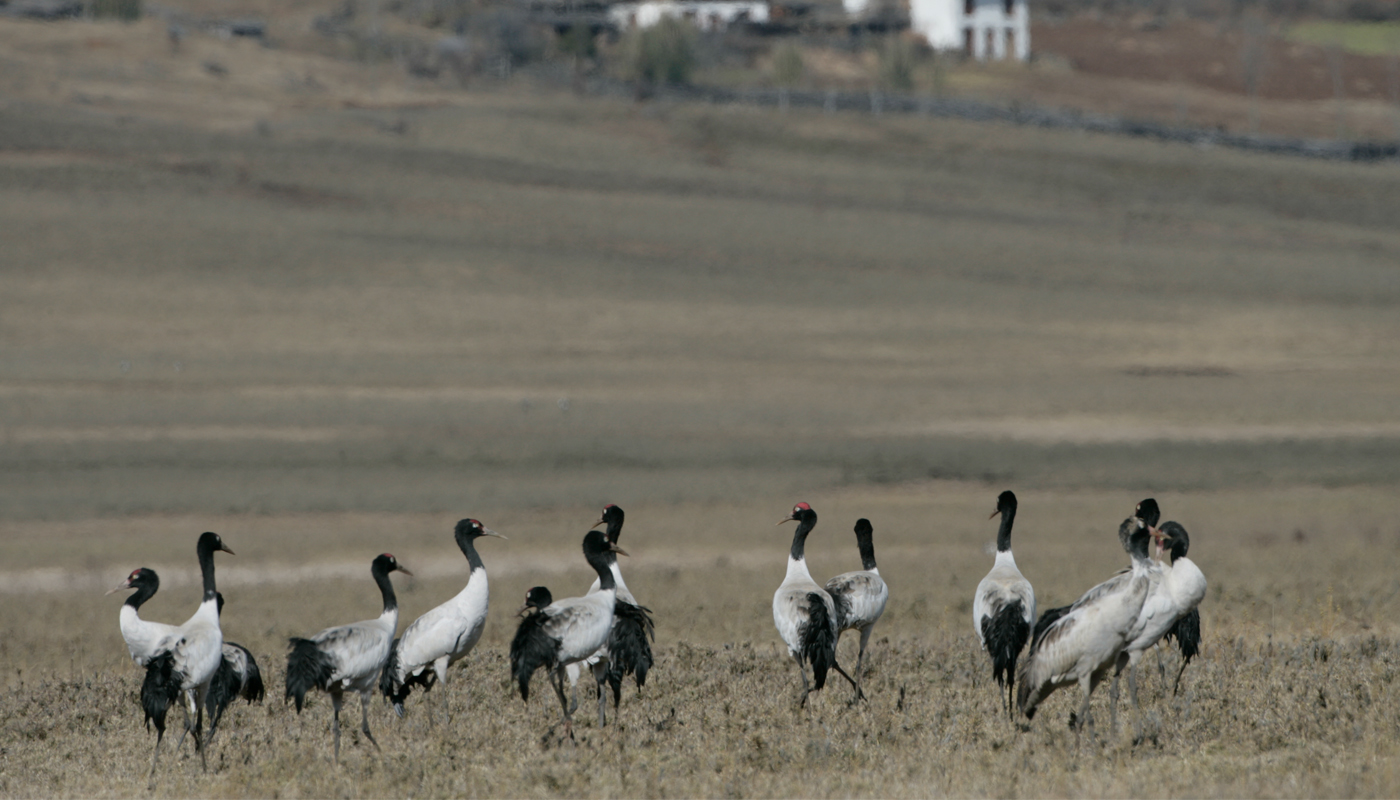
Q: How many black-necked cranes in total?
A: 14